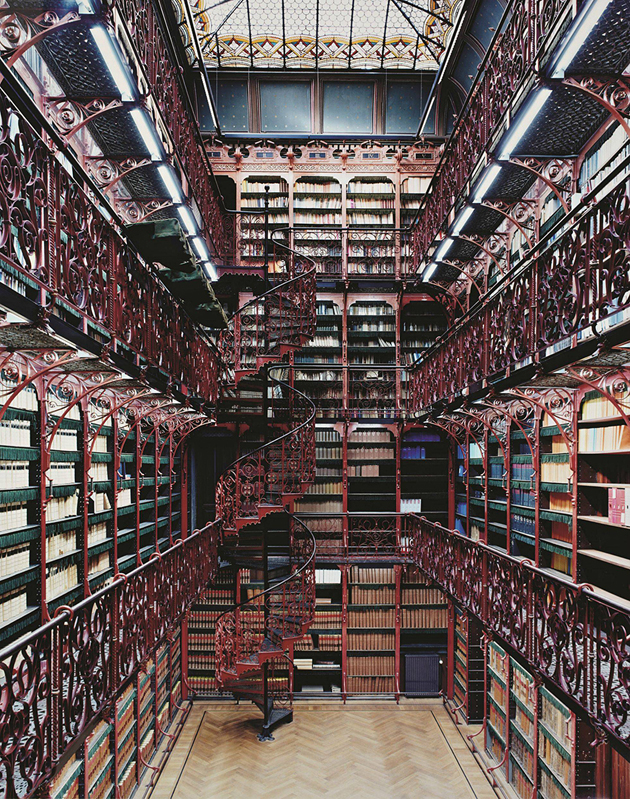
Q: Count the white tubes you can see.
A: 13